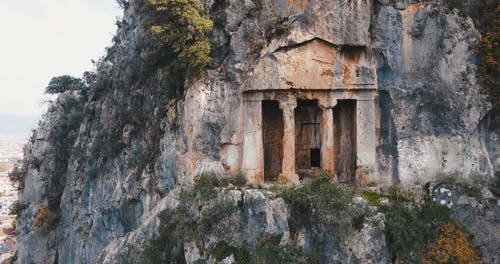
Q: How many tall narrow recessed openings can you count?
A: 3